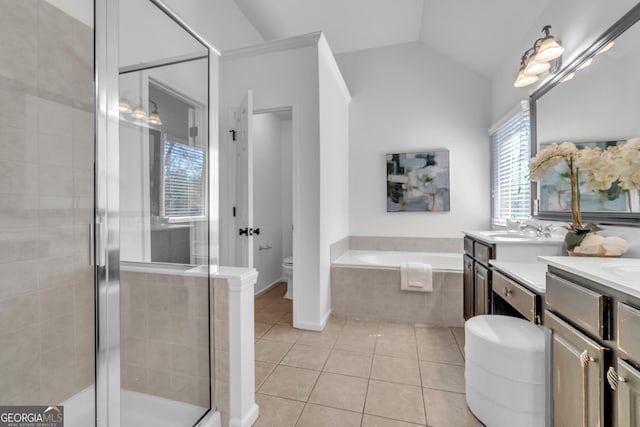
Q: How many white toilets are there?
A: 1